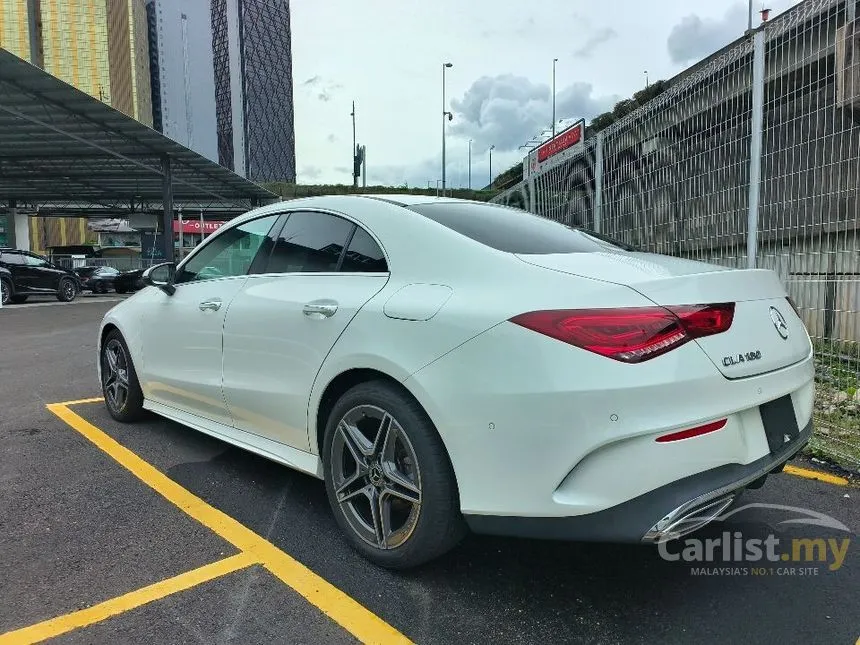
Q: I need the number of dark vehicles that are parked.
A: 3